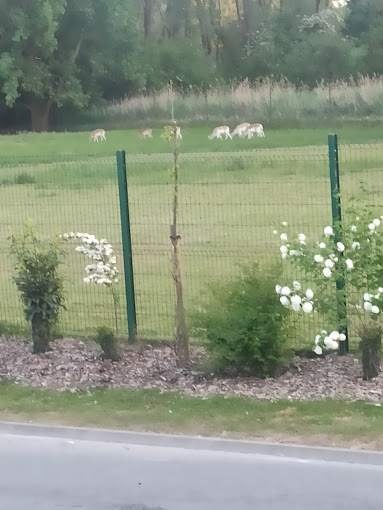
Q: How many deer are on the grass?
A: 6